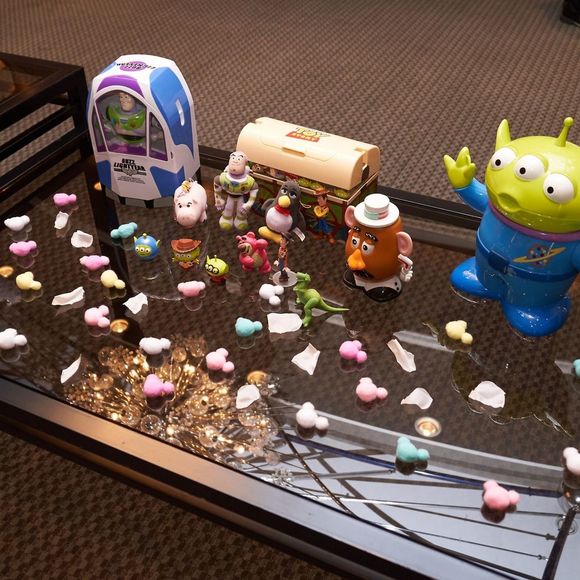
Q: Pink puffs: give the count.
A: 10